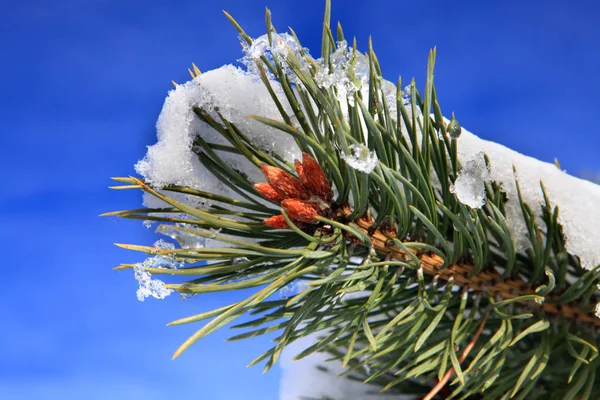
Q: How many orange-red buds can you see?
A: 6